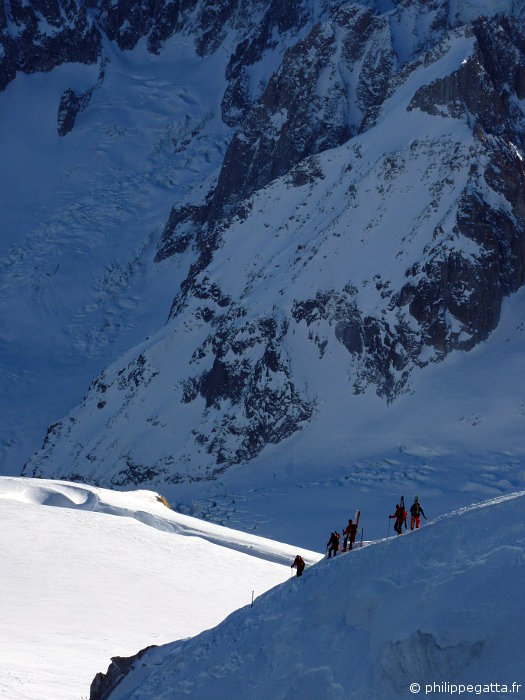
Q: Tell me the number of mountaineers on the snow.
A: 5